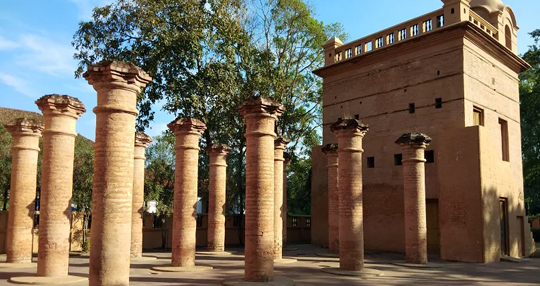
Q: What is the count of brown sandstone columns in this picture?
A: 12